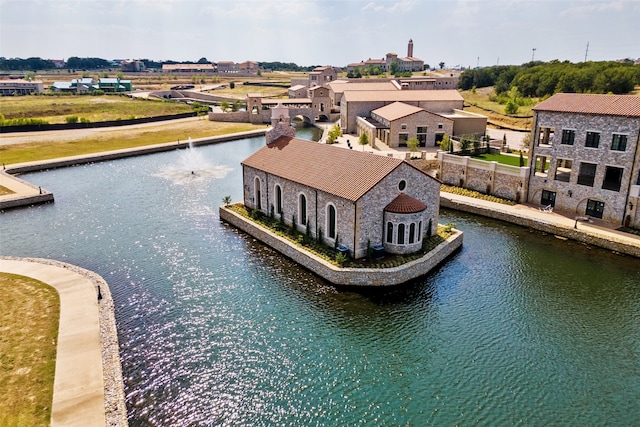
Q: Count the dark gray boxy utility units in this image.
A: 2